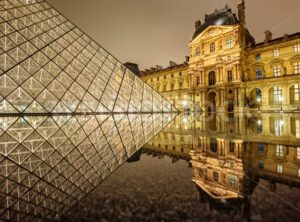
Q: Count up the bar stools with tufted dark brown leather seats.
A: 0